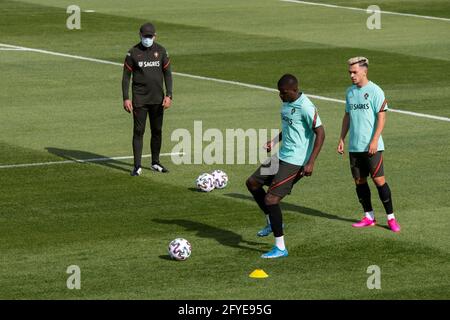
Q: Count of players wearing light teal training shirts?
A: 2